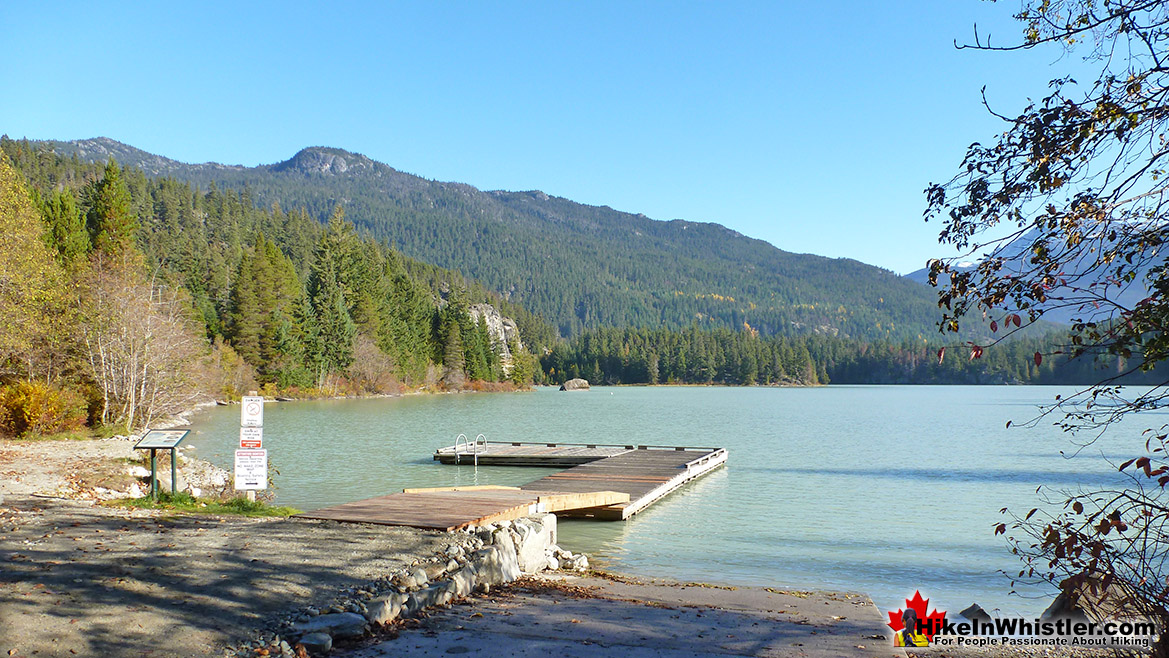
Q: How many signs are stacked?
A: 3